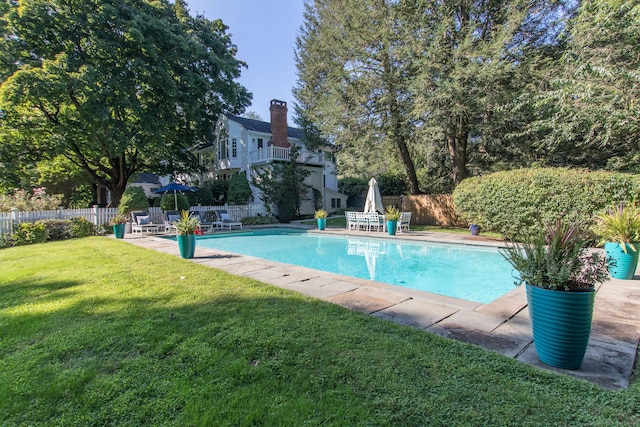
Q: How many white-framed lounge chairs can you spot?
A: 4